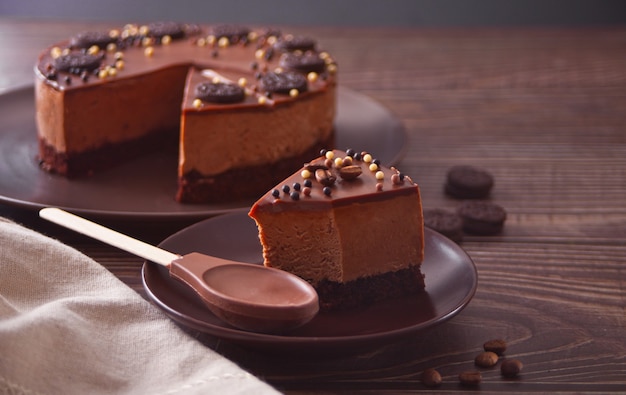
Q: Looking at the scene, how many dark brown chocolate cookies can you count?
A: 11